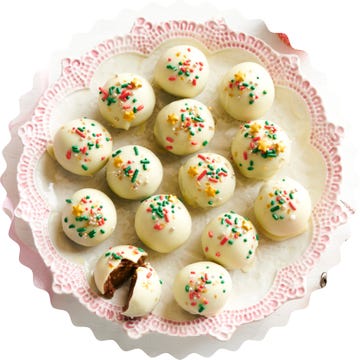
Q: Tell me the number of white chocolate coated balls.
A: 14